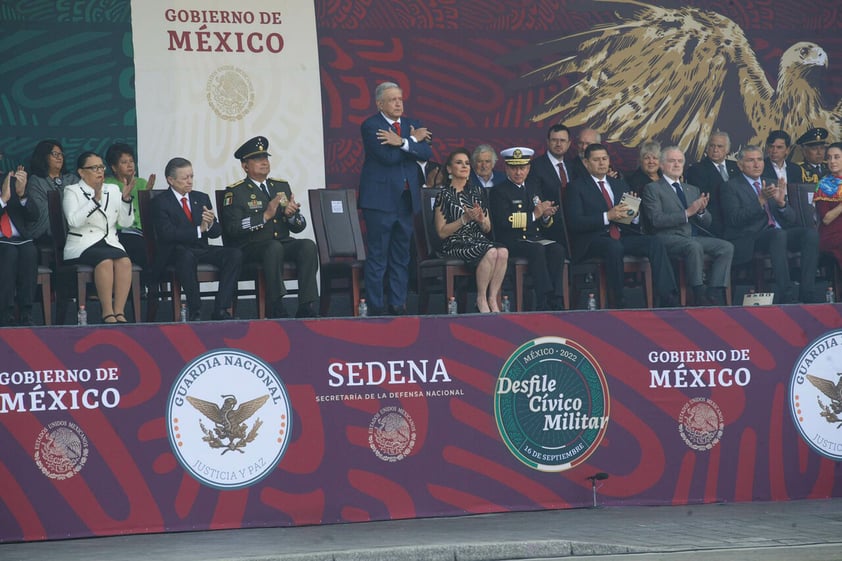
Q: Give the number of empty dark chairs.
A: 1